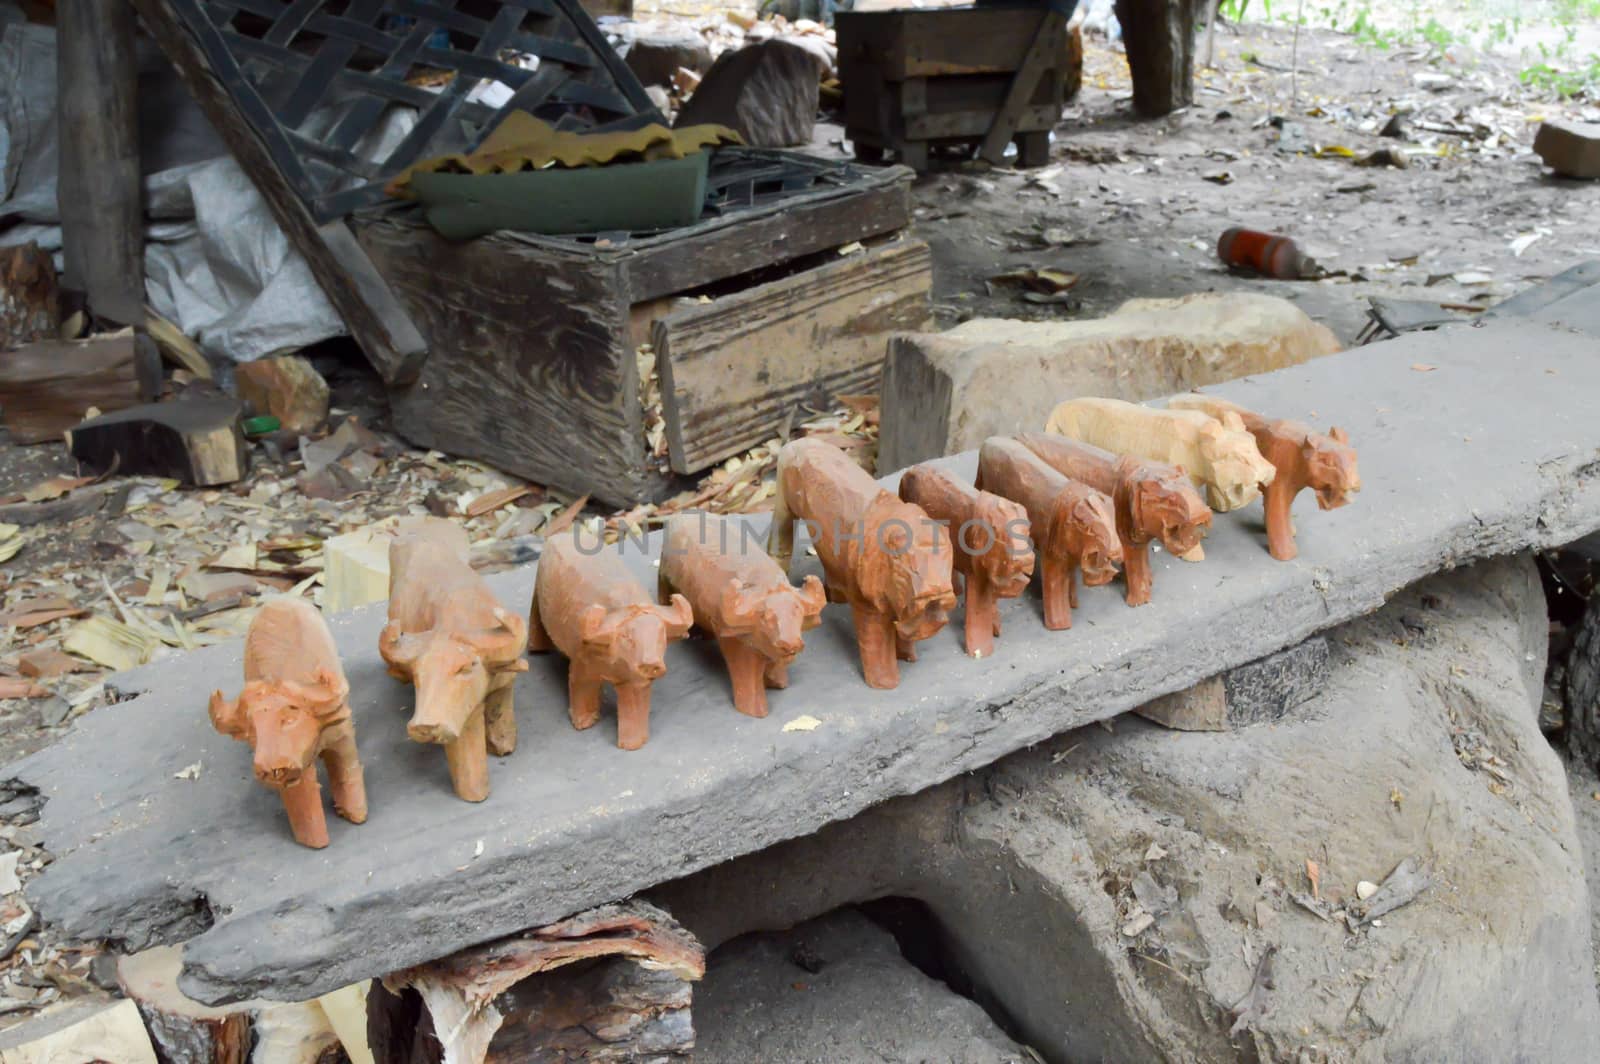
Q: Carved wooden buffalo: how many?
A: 4